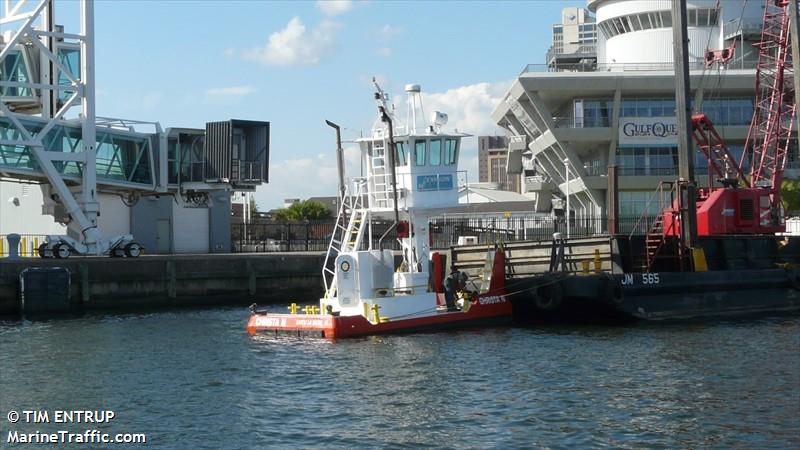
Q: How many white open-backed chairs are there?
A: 0